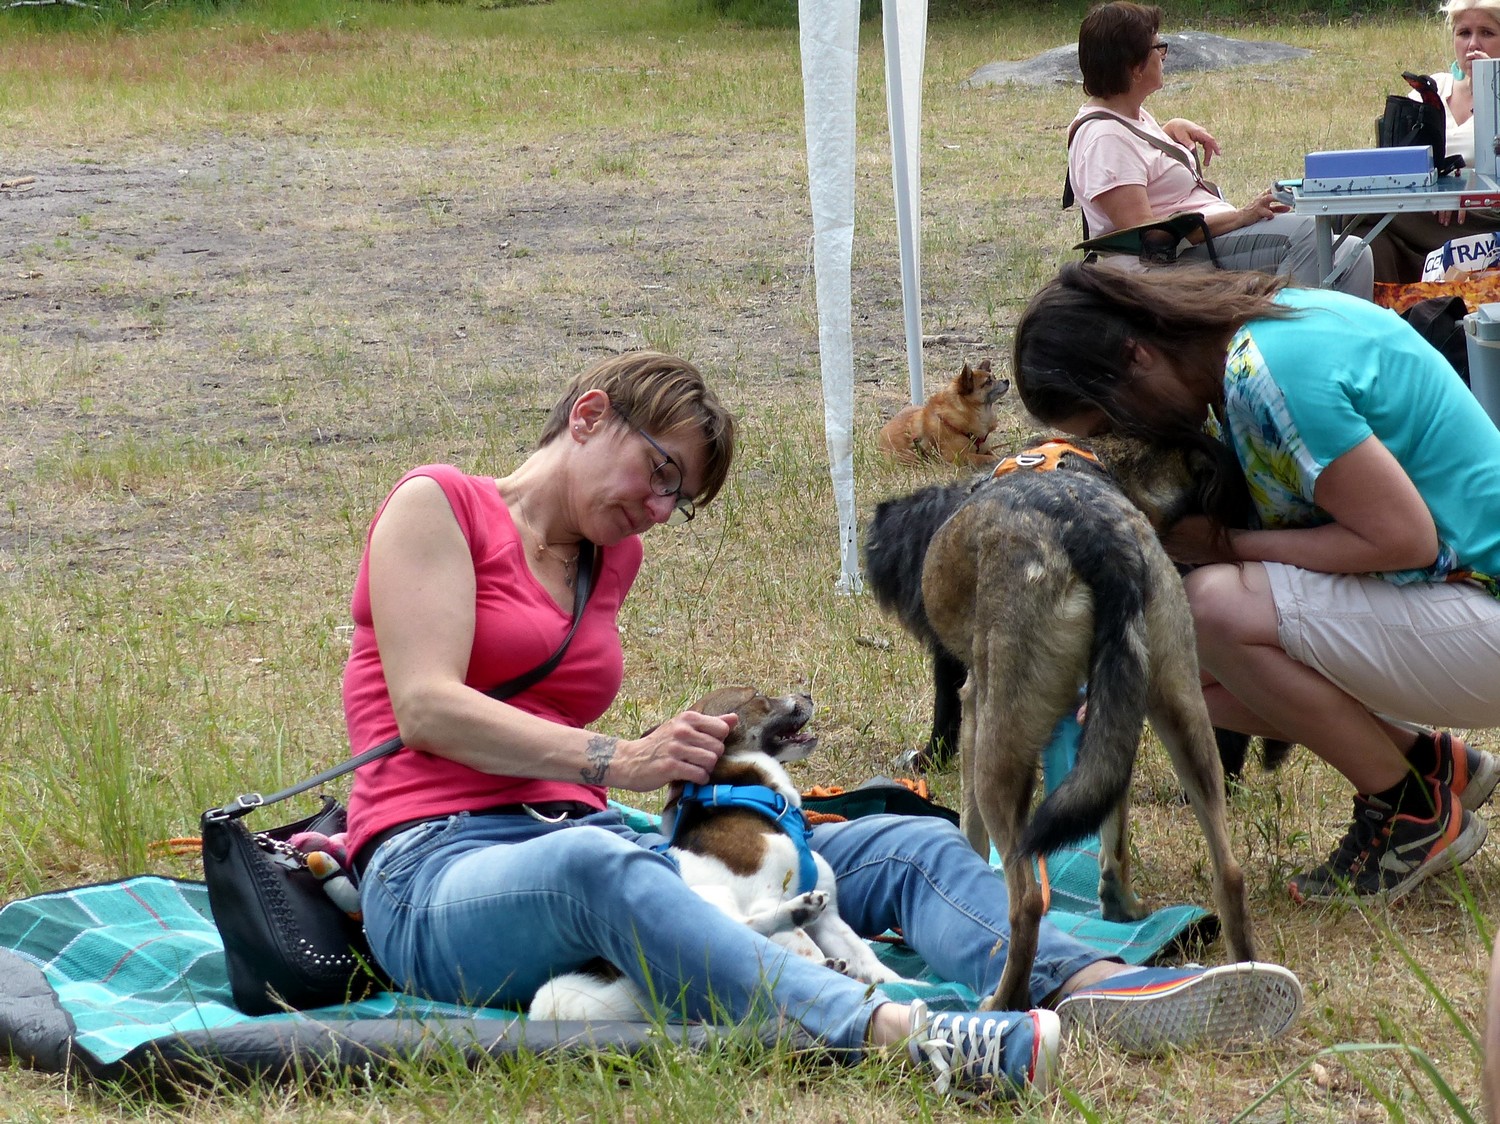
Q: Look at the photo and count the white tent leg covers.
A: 2